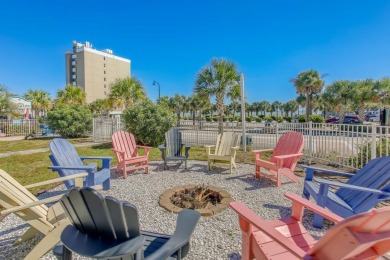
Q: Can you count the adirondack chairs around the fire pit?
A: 9